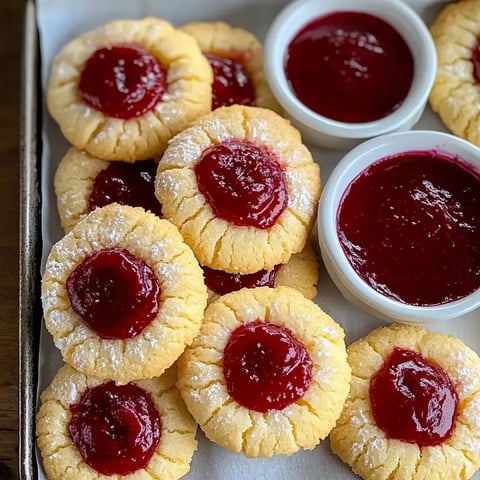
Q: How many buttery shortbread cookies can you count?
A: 10